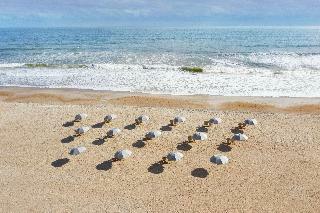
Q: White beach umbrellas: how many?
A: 15